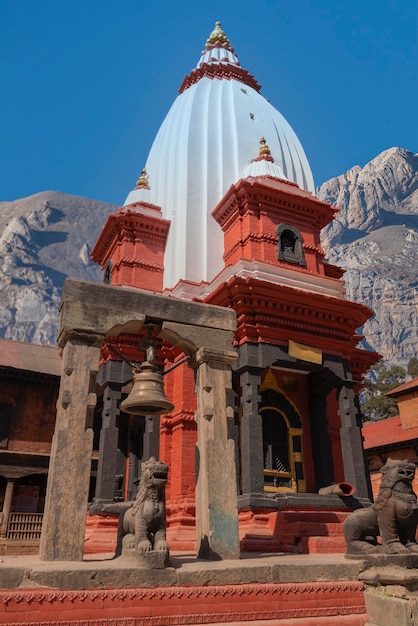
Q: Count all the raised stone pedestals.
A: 2